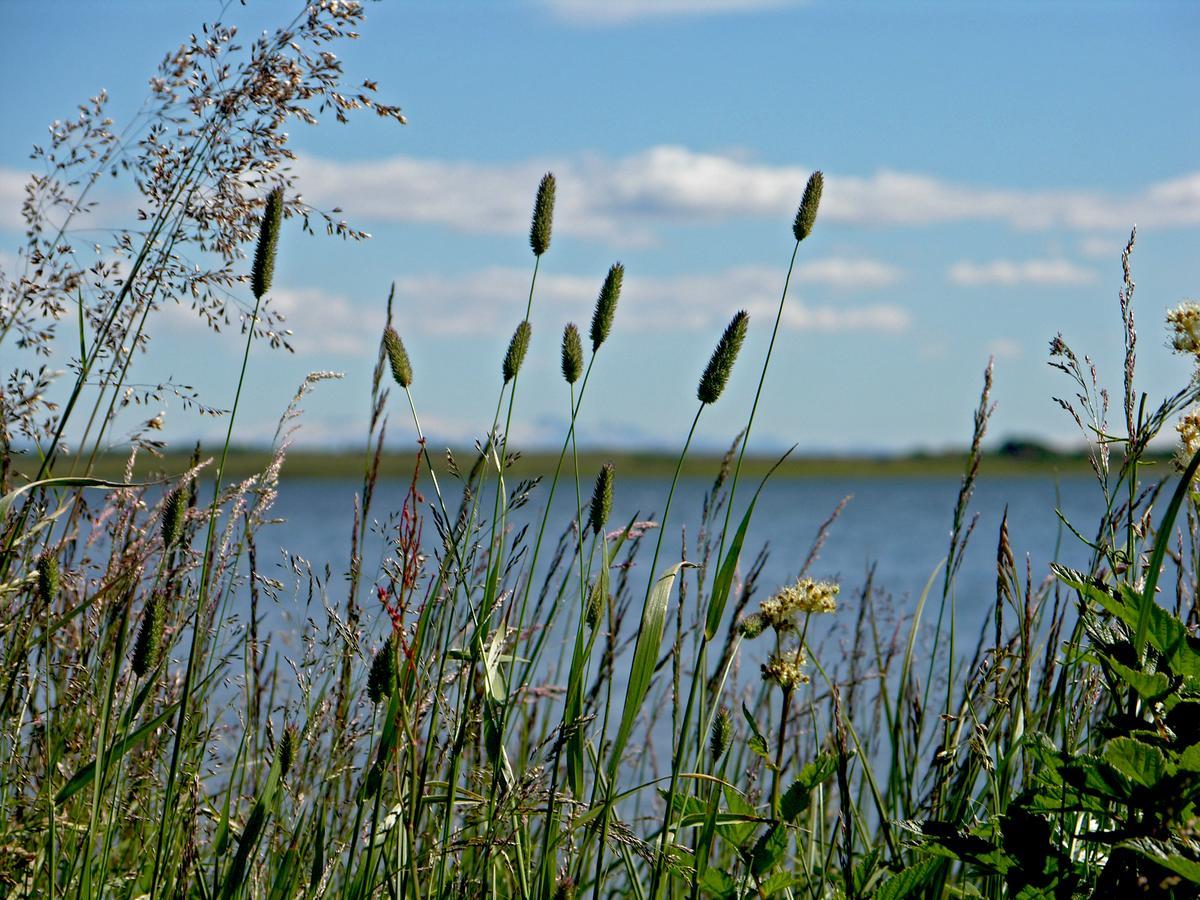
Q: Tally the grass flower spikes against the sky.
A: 8